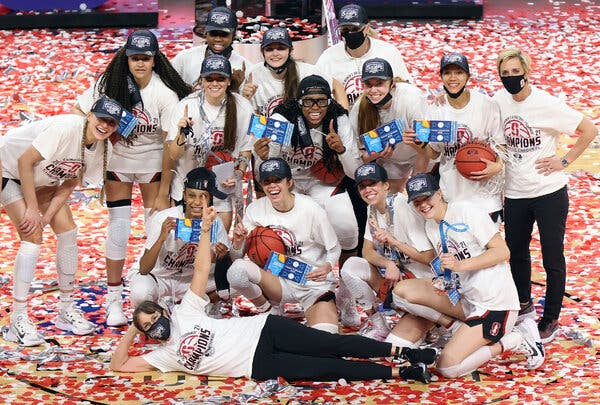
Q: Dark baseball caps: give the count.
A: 13